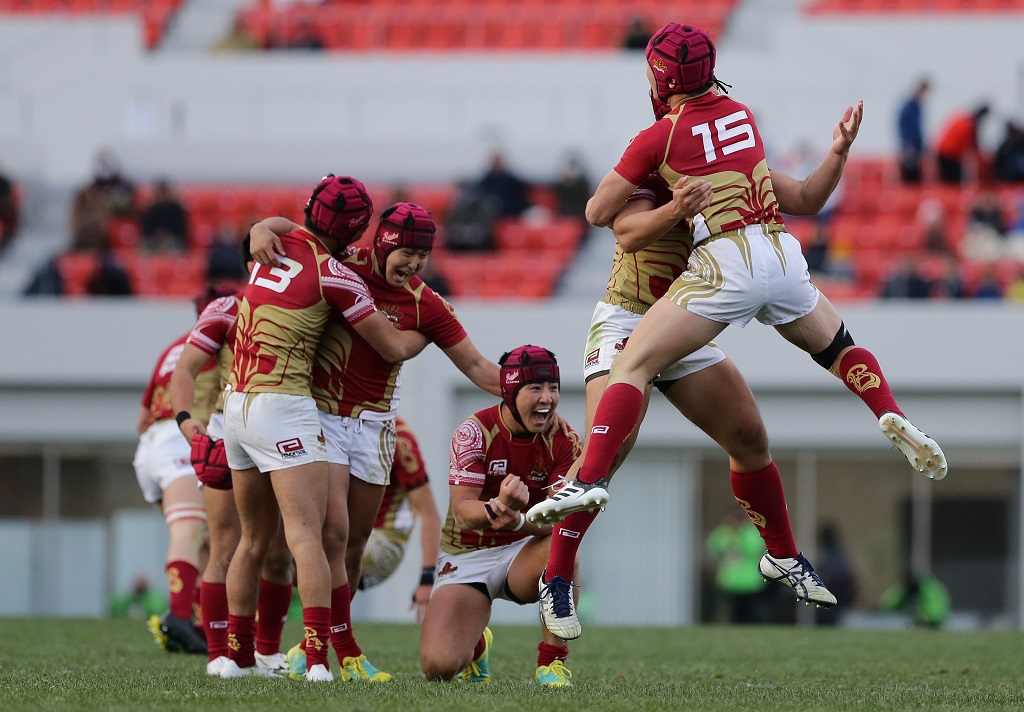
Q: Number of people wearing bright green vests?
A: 3